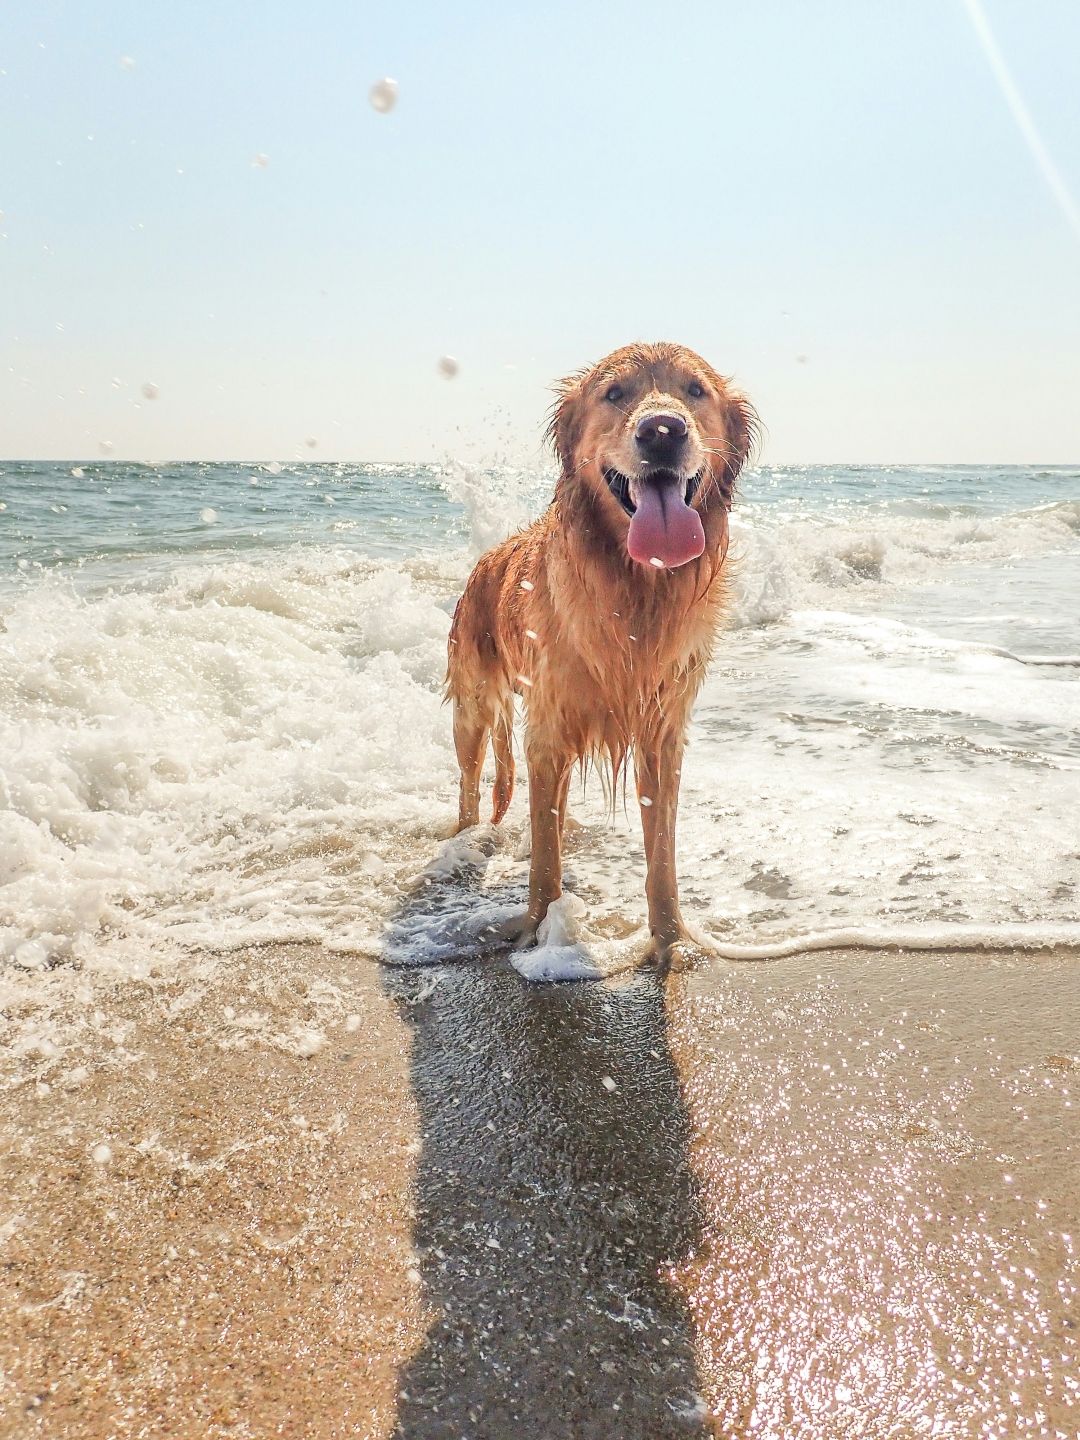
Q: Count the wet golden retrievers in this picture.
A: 1